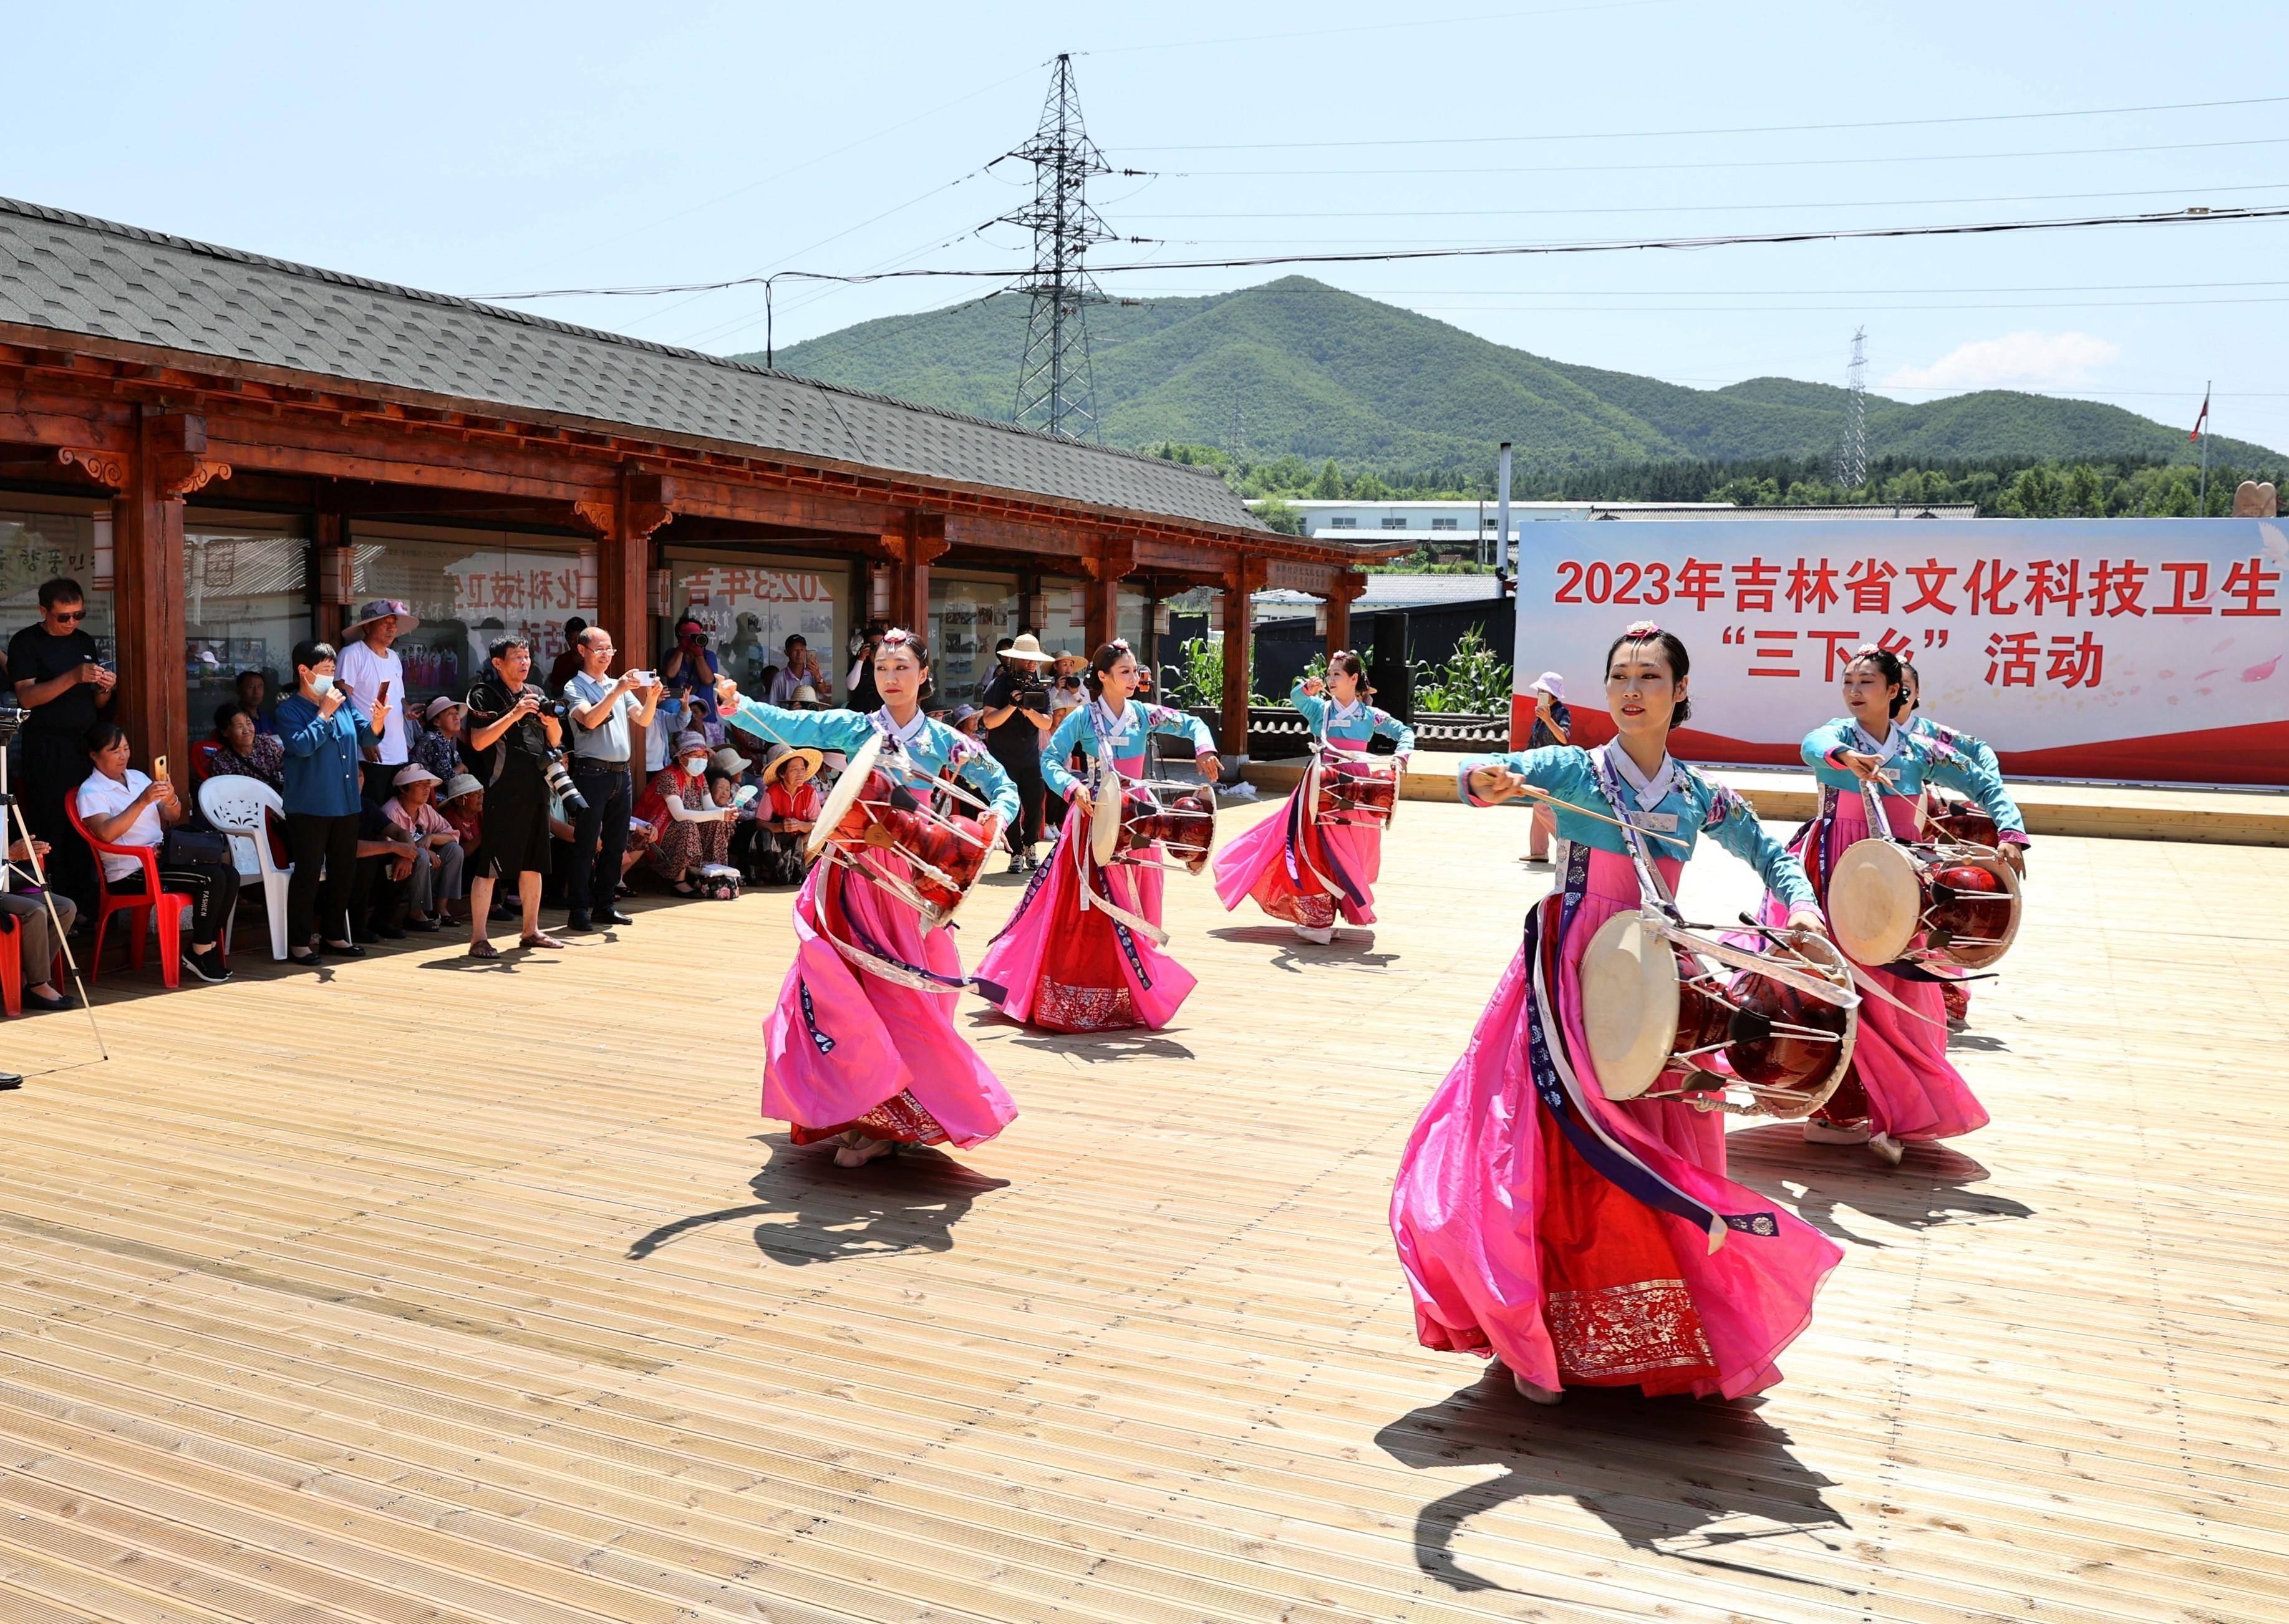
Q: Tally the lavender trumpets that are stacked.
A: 0